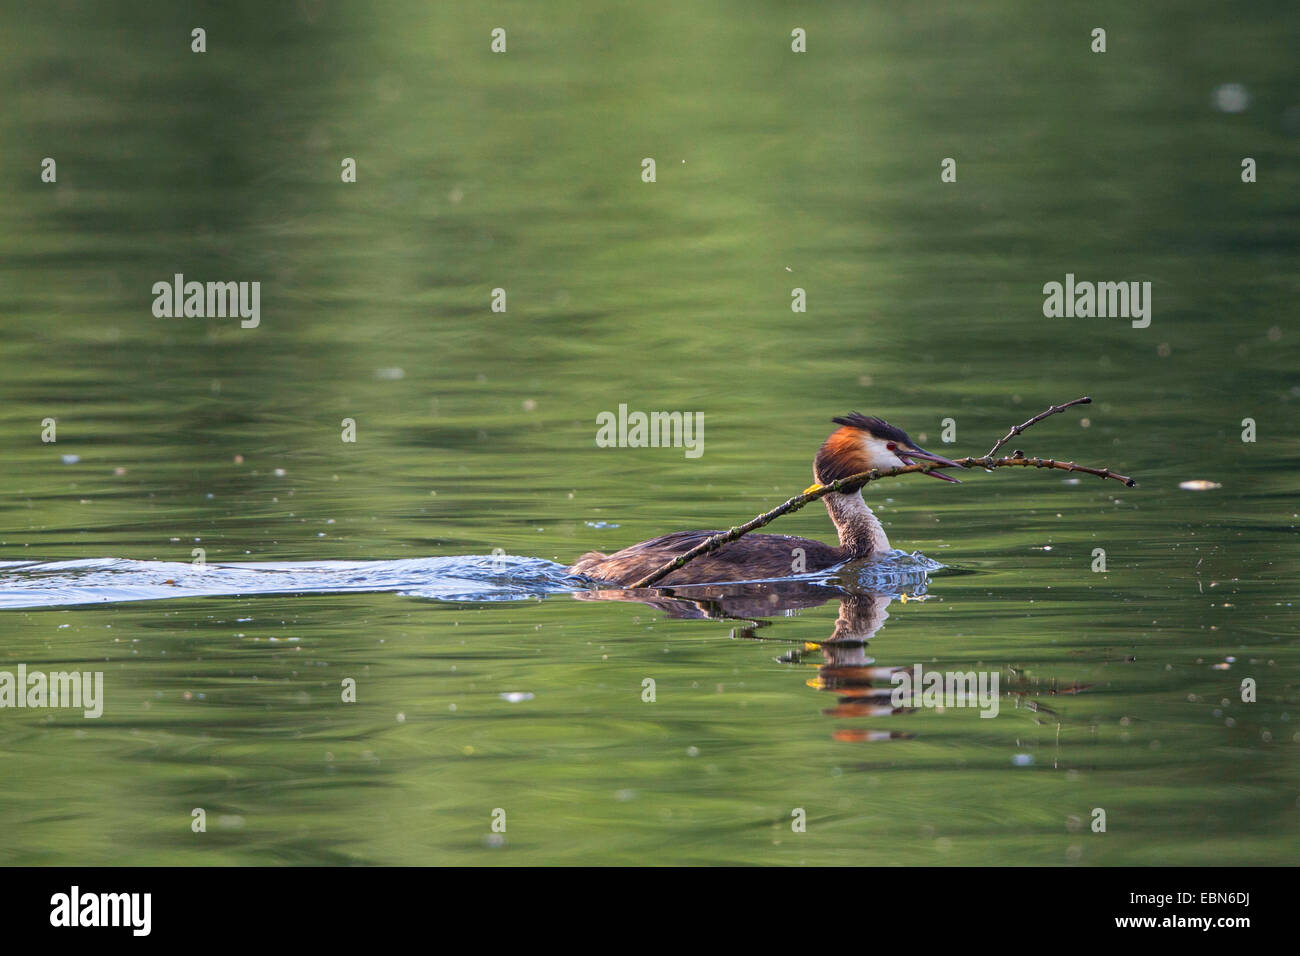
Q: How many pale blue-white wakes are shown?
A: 1